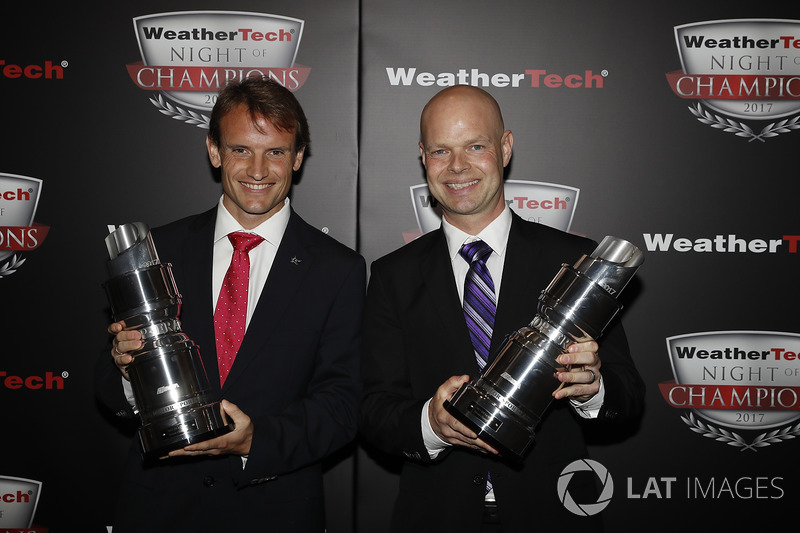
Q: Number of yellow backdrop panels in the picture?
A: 0